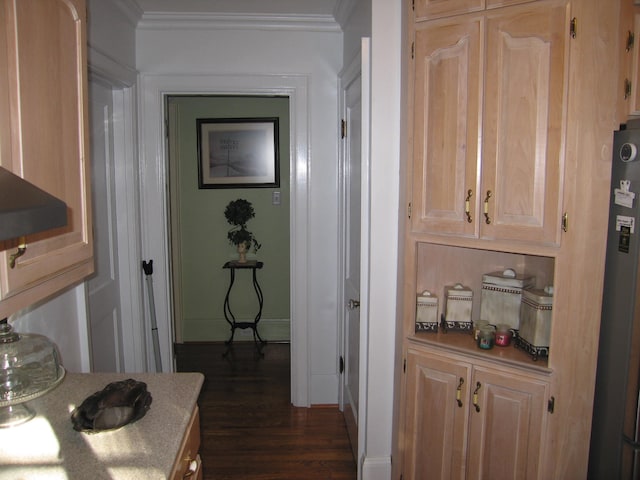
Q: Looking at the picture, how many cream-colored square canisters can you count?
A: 4